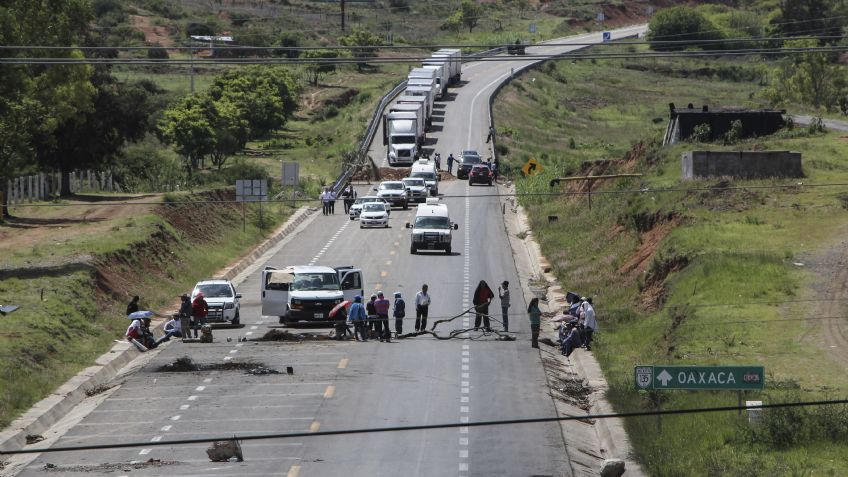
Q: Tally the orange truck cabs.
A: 0